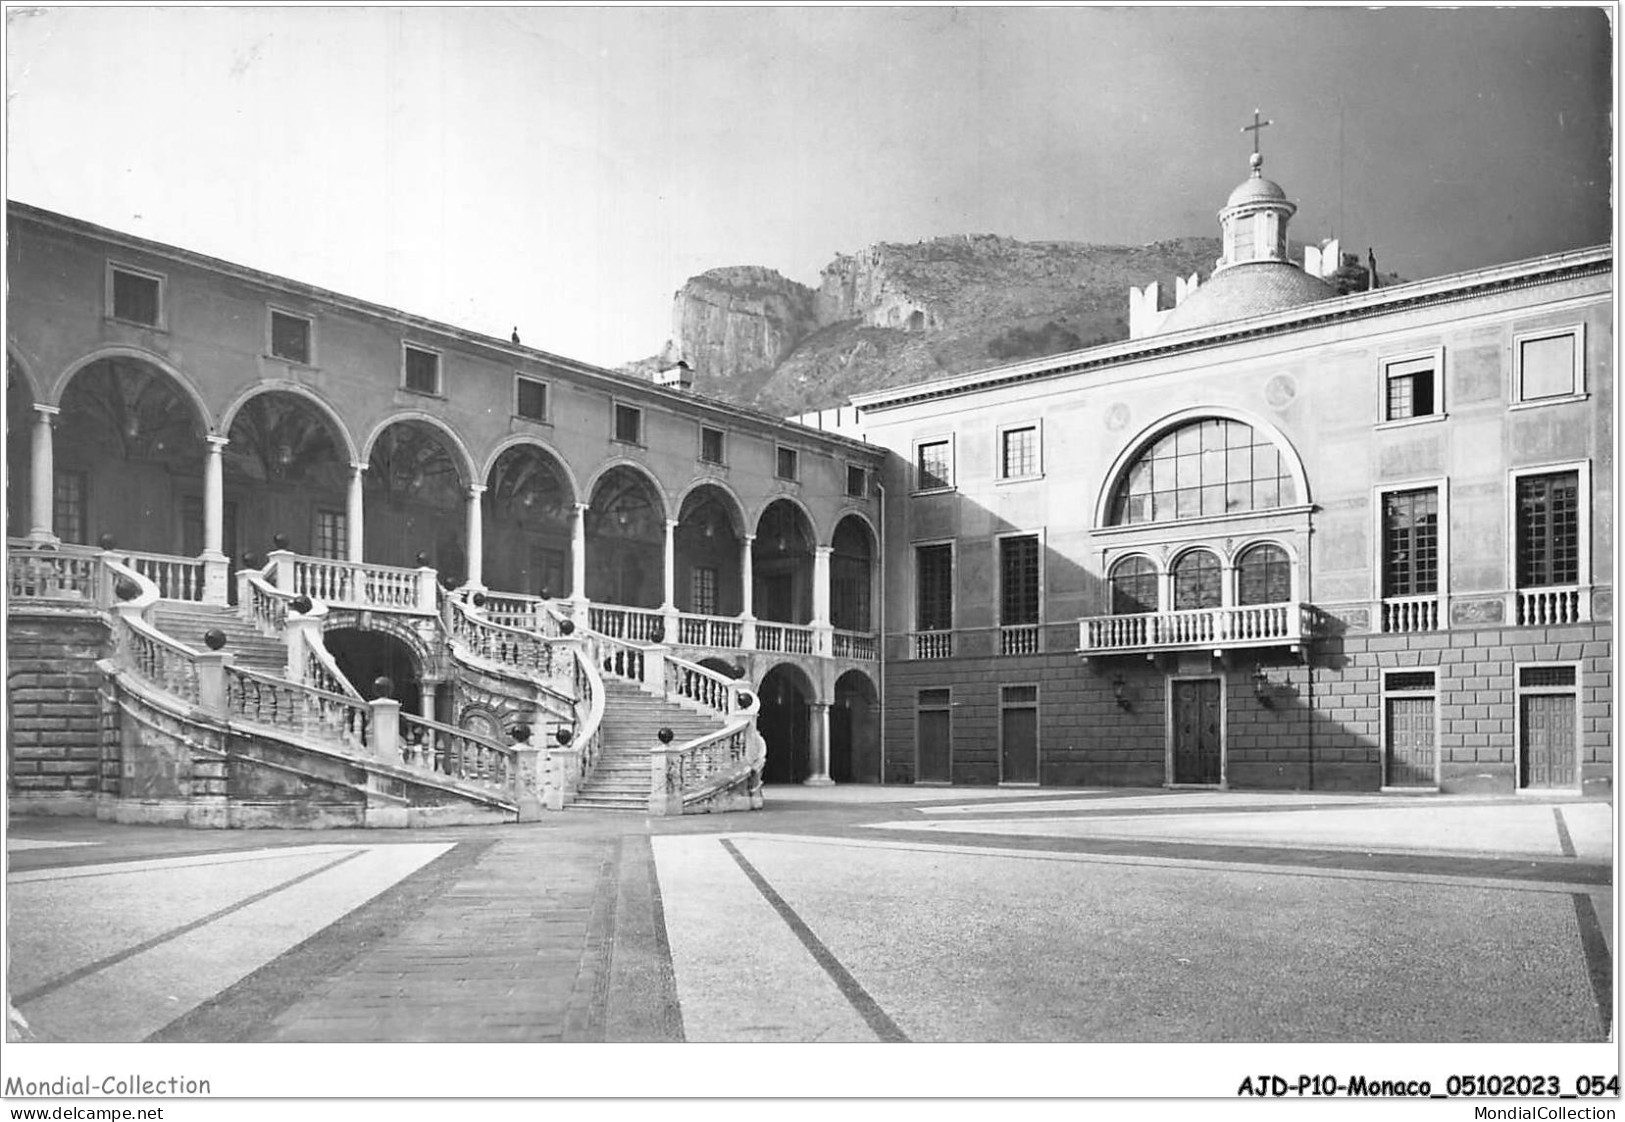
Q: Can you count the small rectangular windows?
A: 12